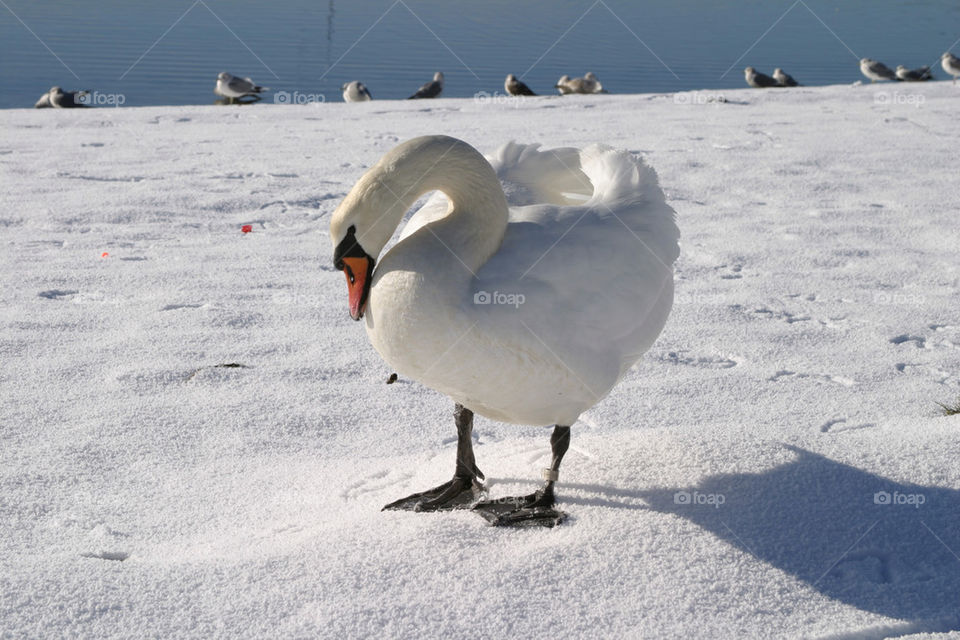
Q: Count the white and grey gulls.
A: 13